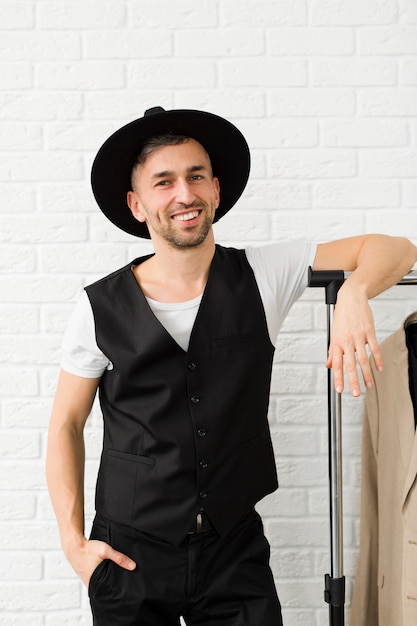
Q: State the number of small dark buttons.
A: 5